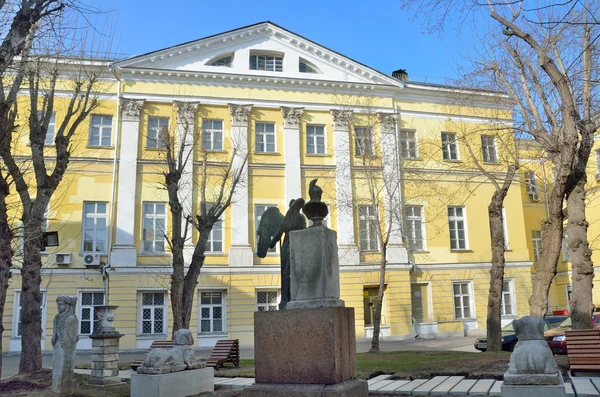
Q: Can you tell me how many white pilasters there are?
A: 6